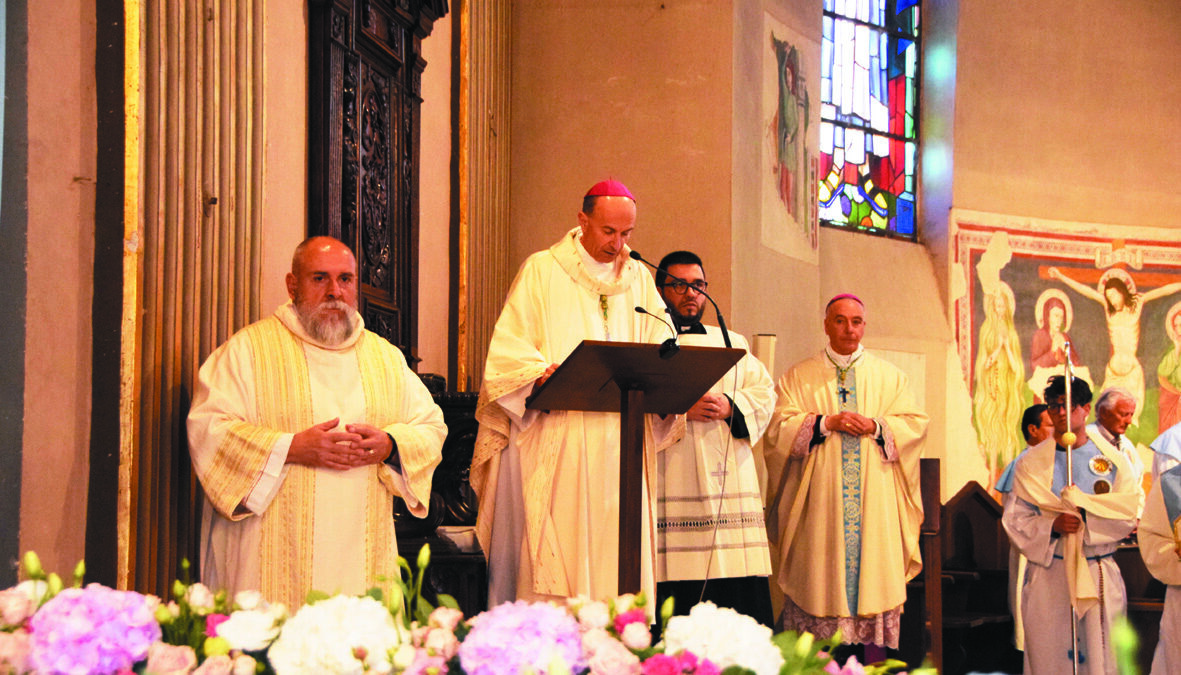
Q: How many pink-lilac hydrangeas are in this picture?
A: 2